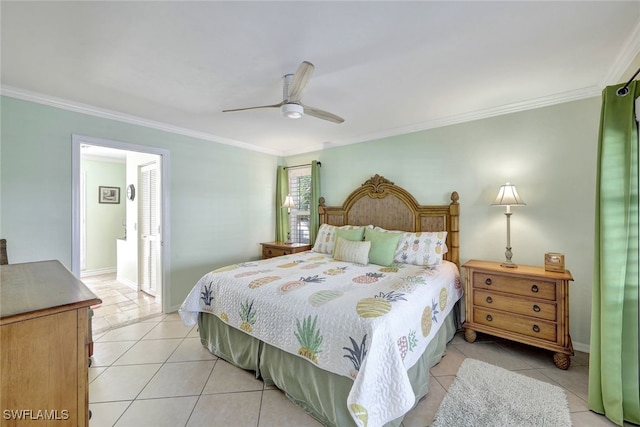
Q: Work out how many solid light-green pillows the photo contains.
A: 2